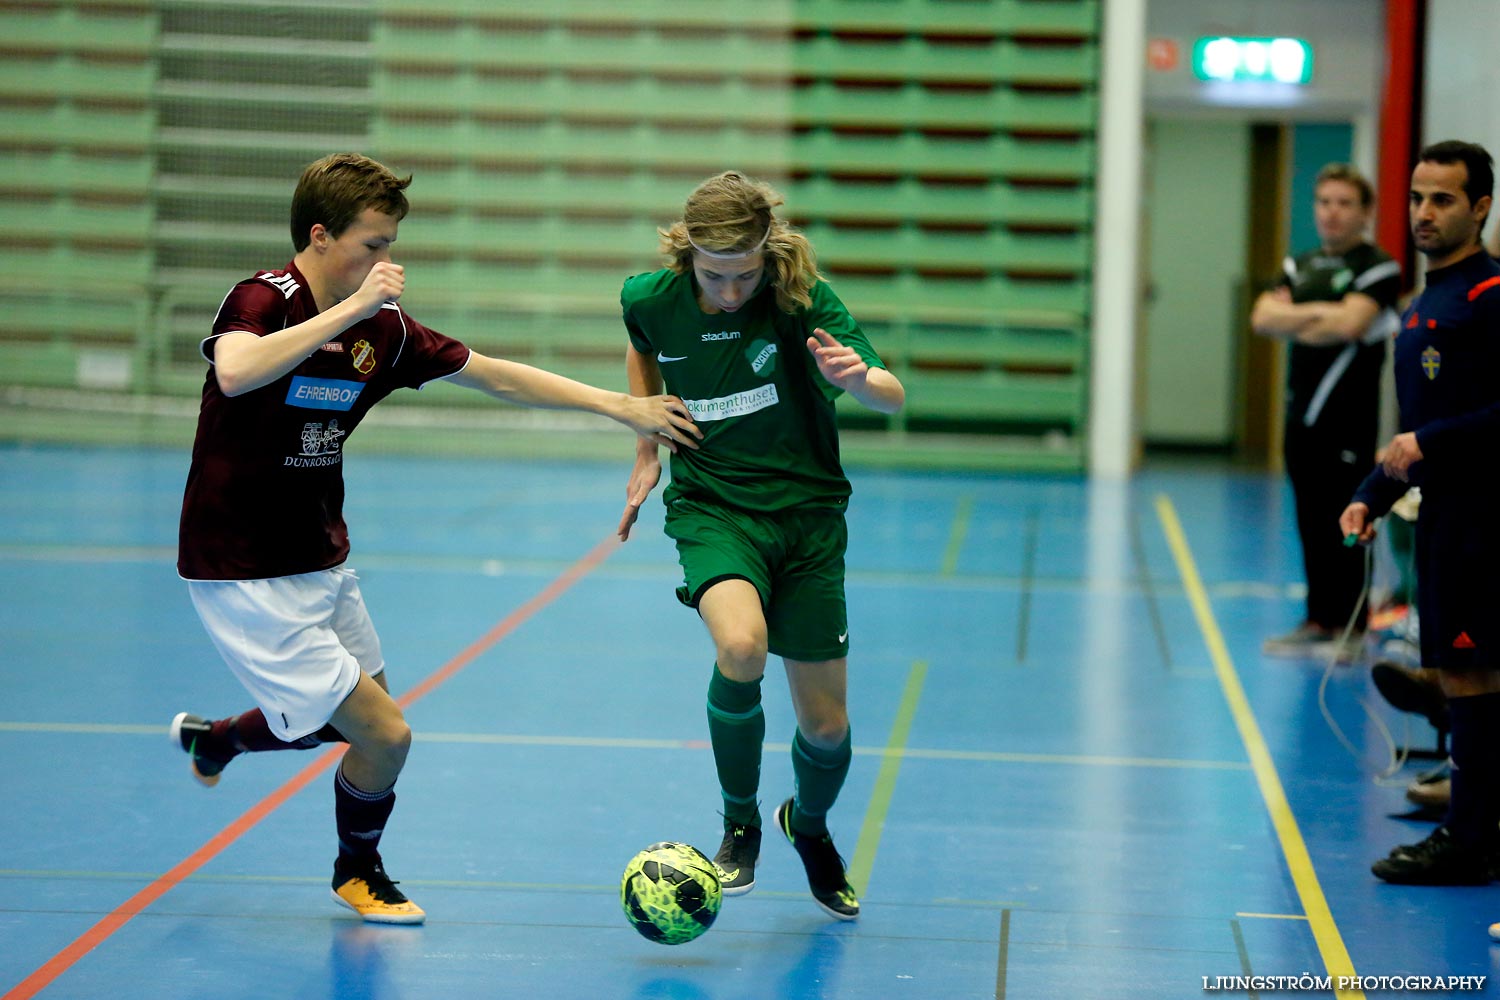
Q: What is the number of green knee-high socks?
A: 2